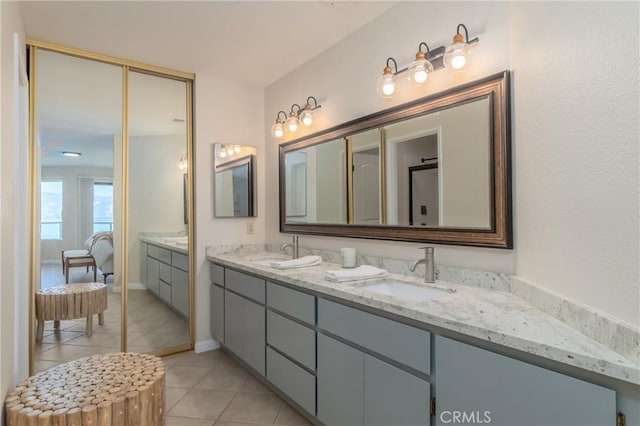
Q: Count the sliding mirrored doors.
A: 2